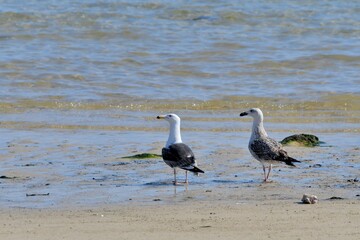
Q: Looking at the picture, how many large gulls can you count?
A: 2